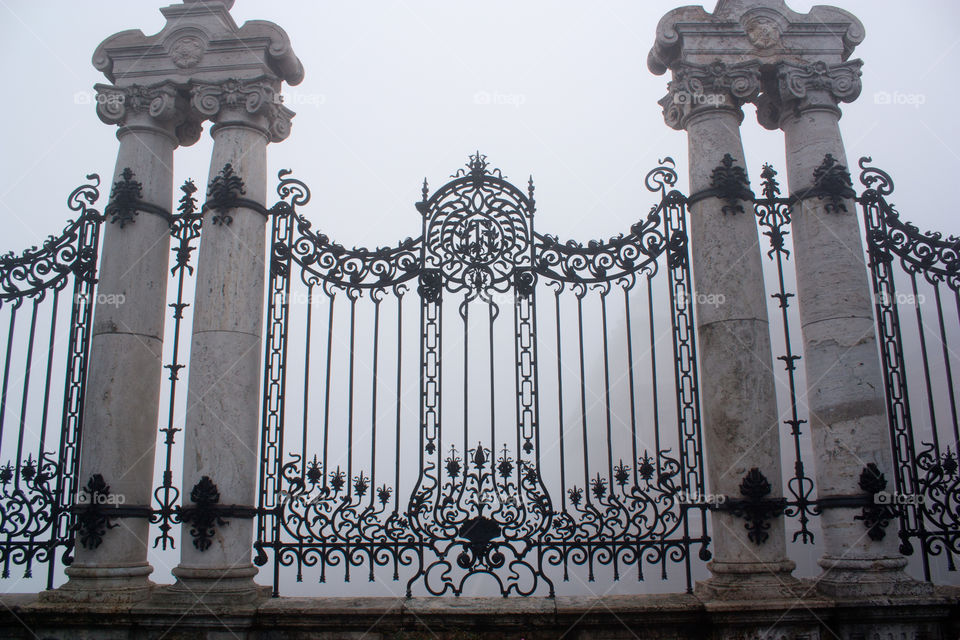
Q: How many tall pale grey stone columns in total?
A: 4